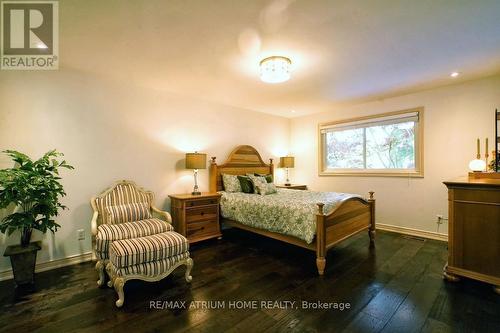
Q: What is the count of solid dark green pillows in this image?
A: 2